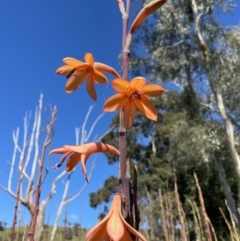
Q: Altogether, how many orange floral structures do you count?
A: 5